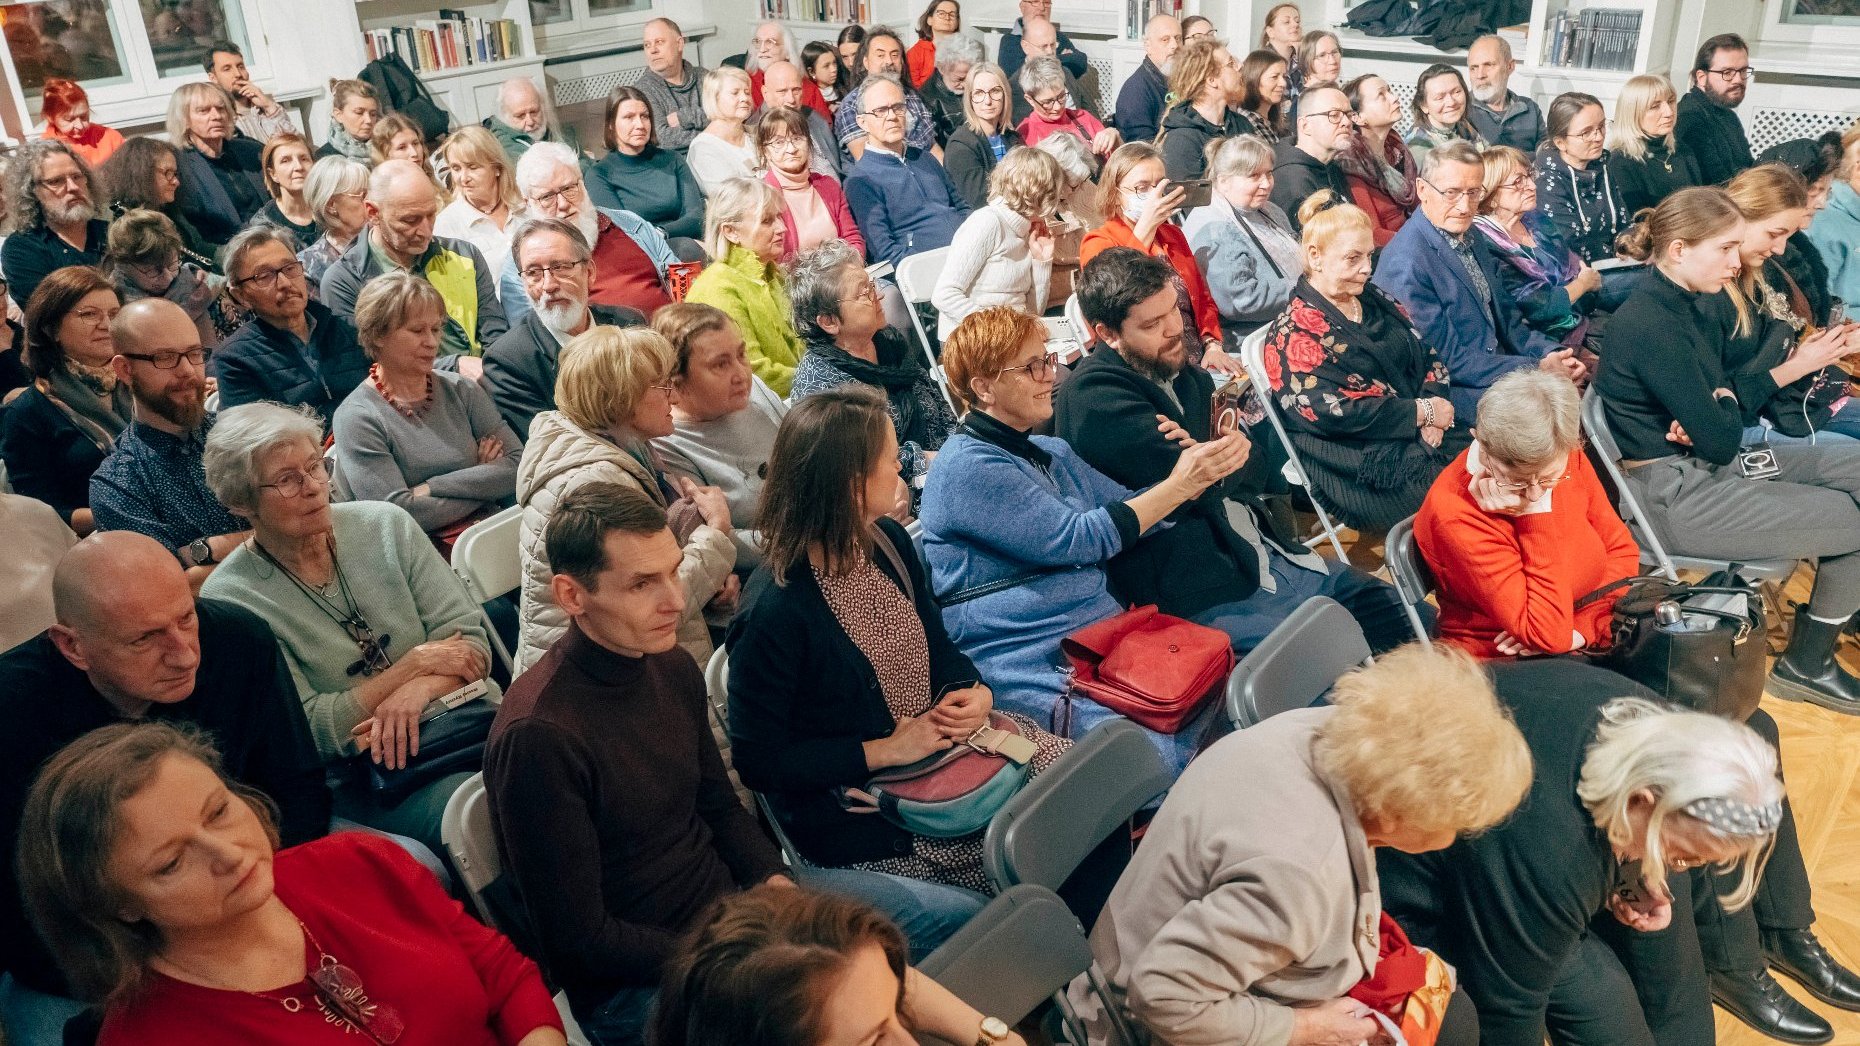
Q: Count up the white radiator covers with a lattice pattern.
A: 4